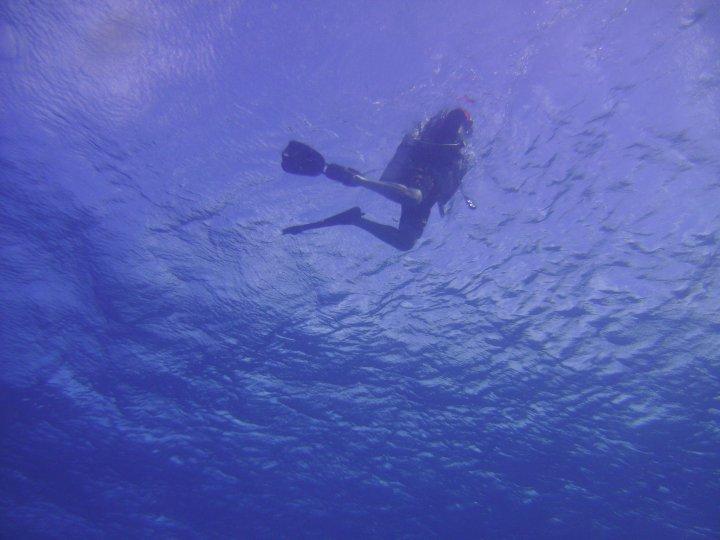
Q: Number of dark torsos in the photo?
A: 1